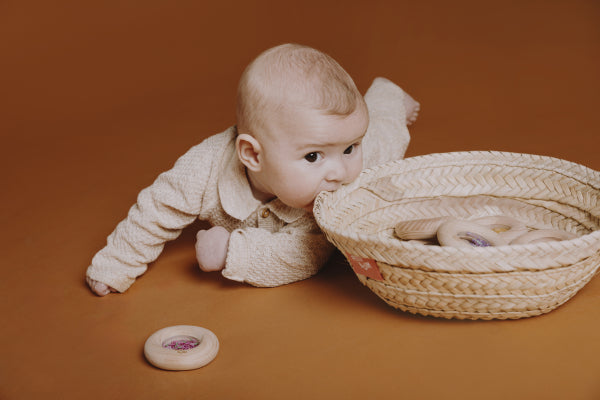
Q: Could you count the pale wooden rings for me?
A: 5